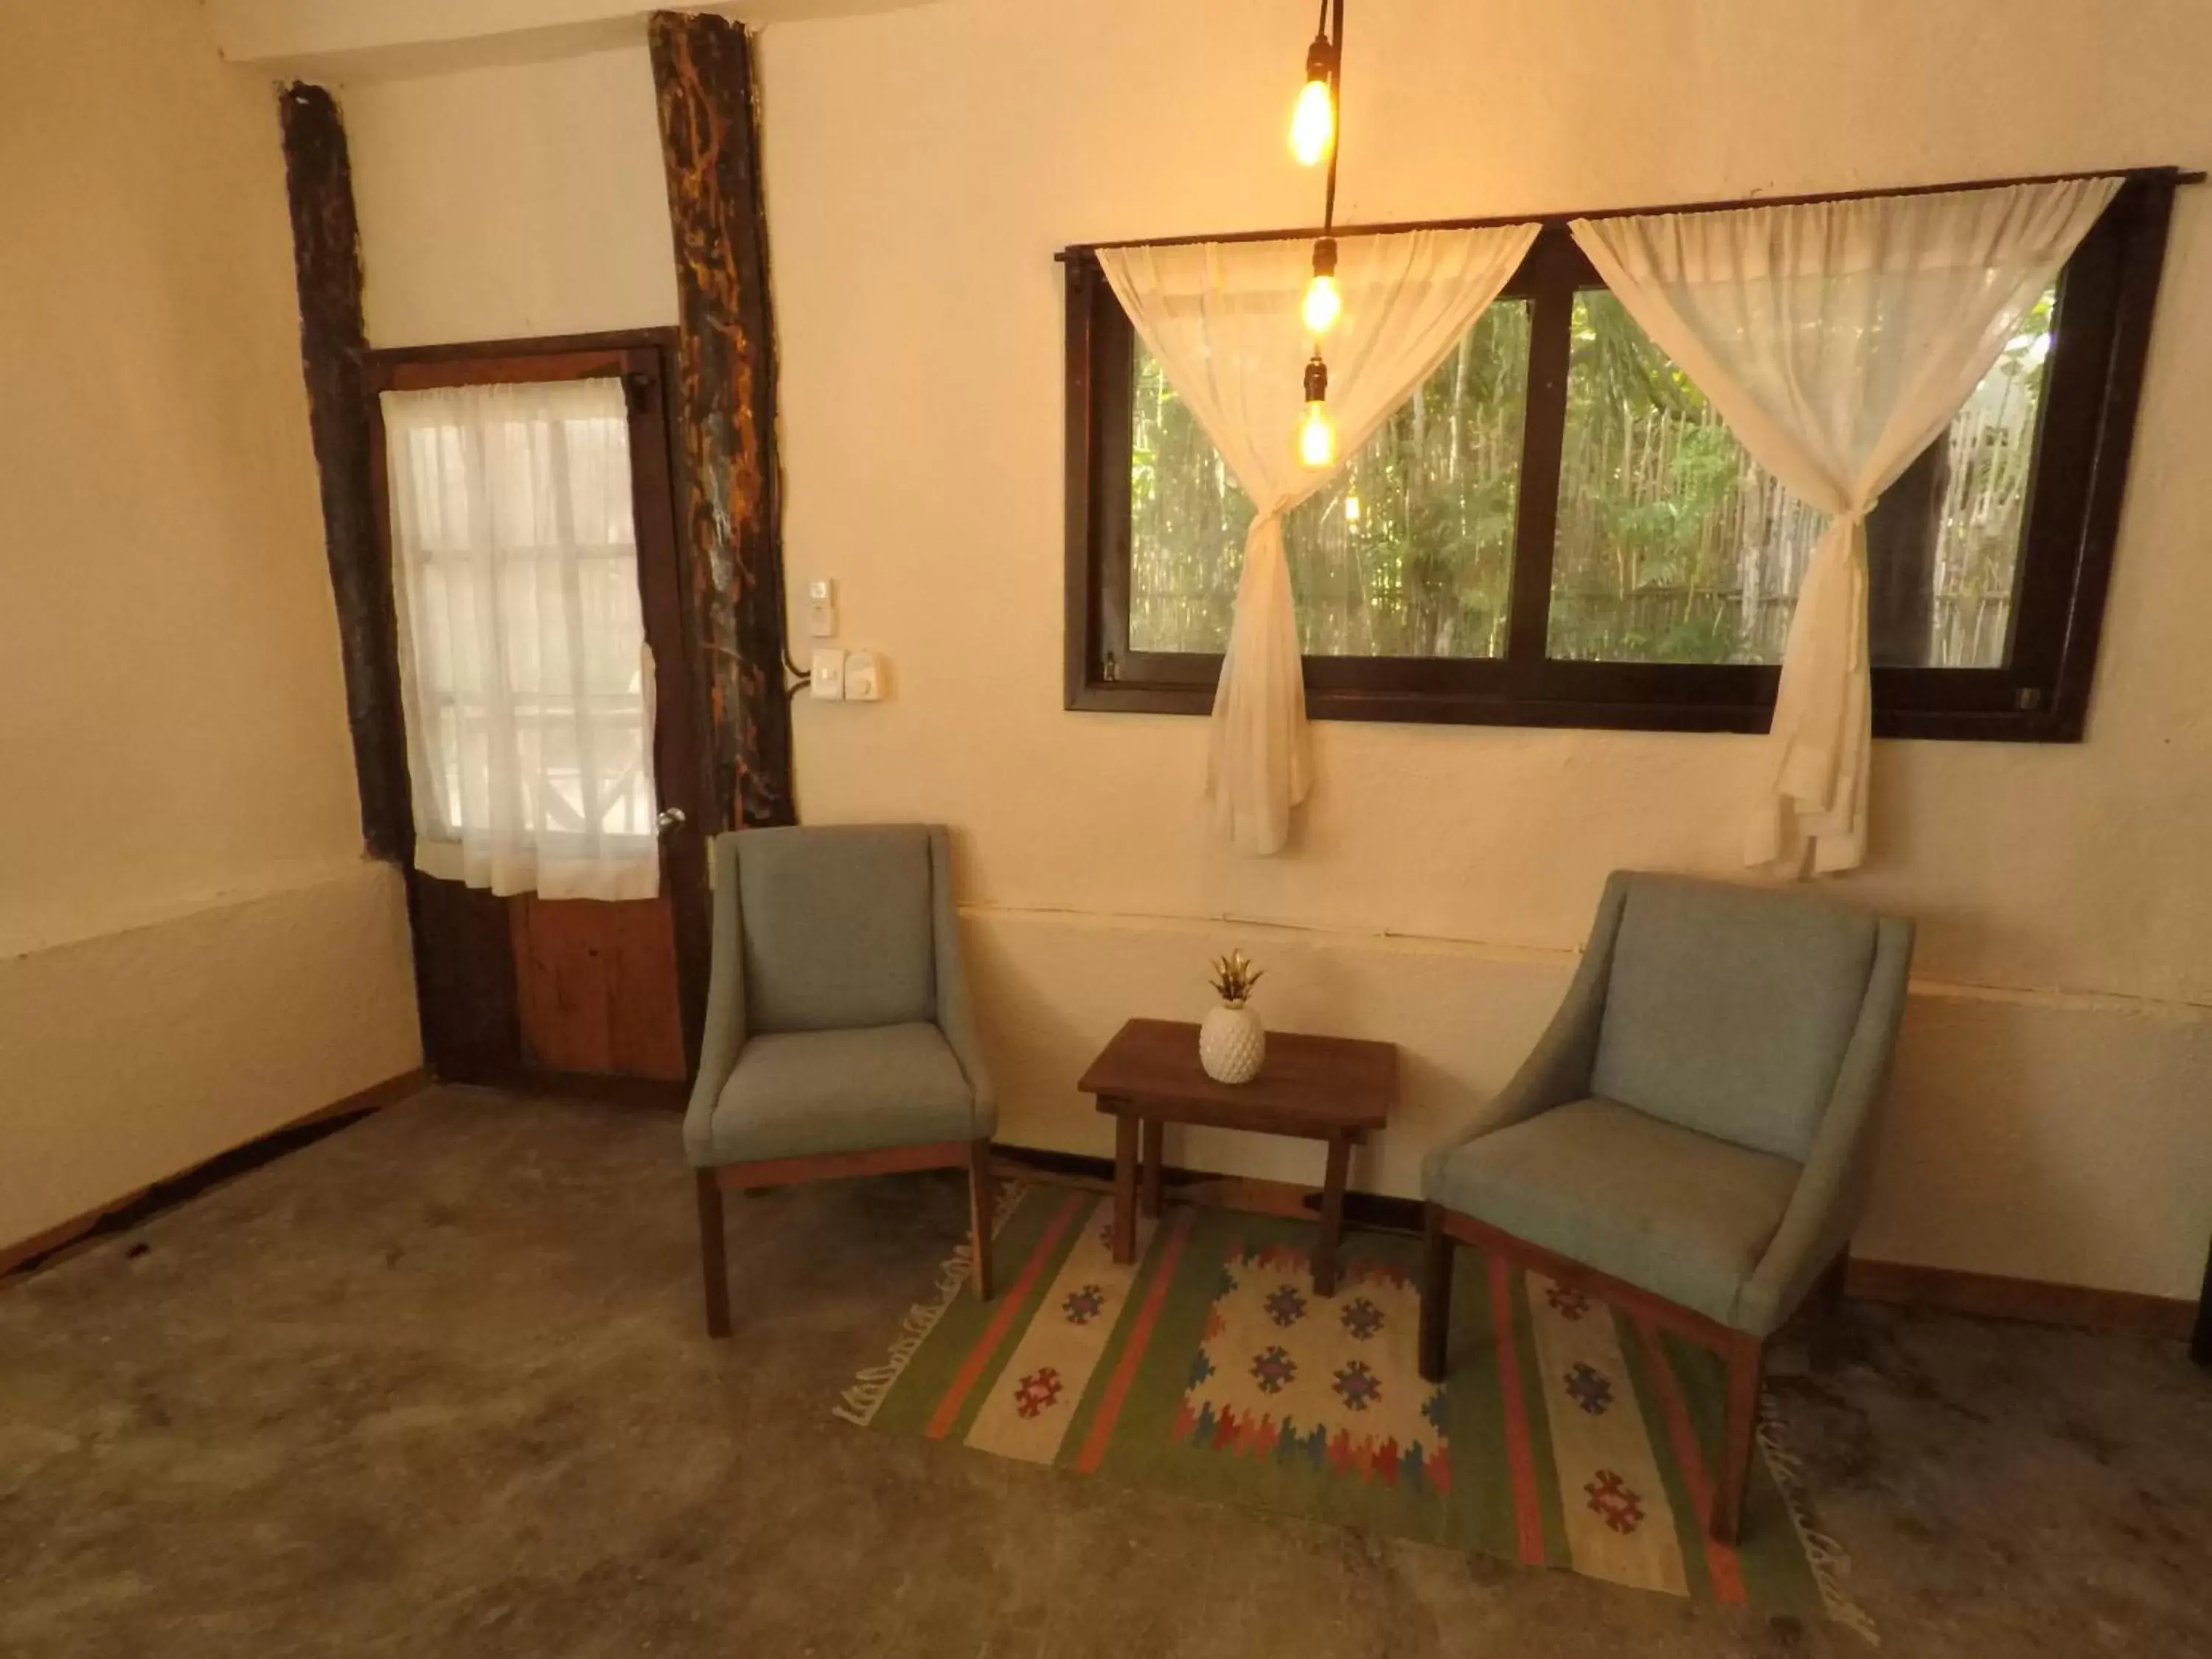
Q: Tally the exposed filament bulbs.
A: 3